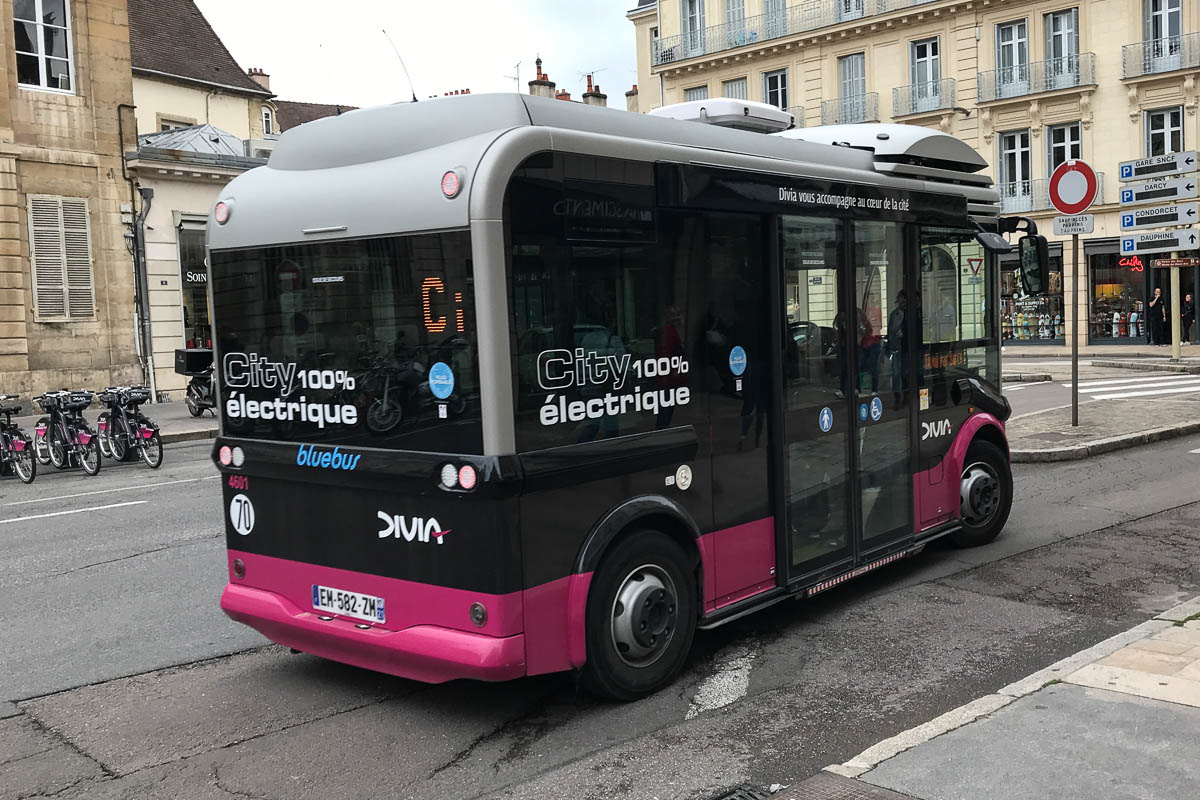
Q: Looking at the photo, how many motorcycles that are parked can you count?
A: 1